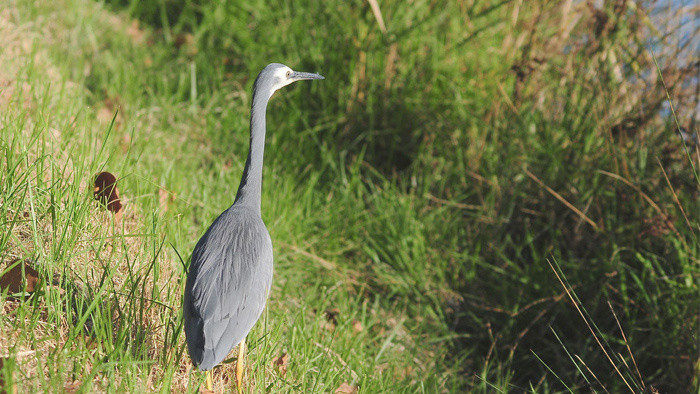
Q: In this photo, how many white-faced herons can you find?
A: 1